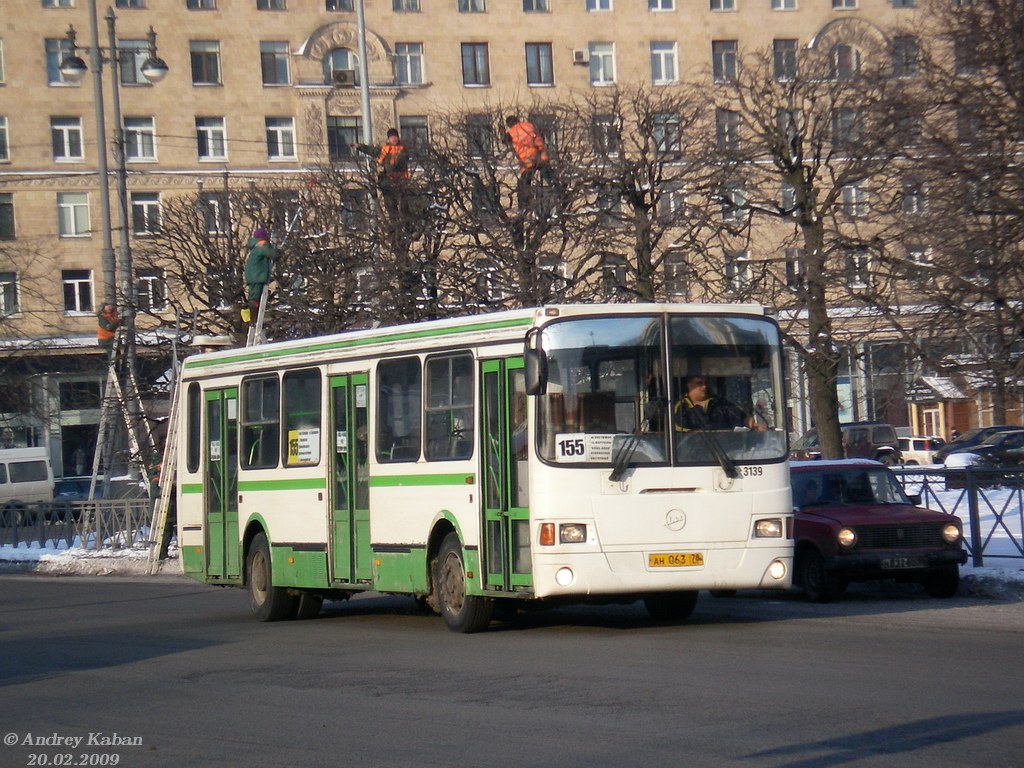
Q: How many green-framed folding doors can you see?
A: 3